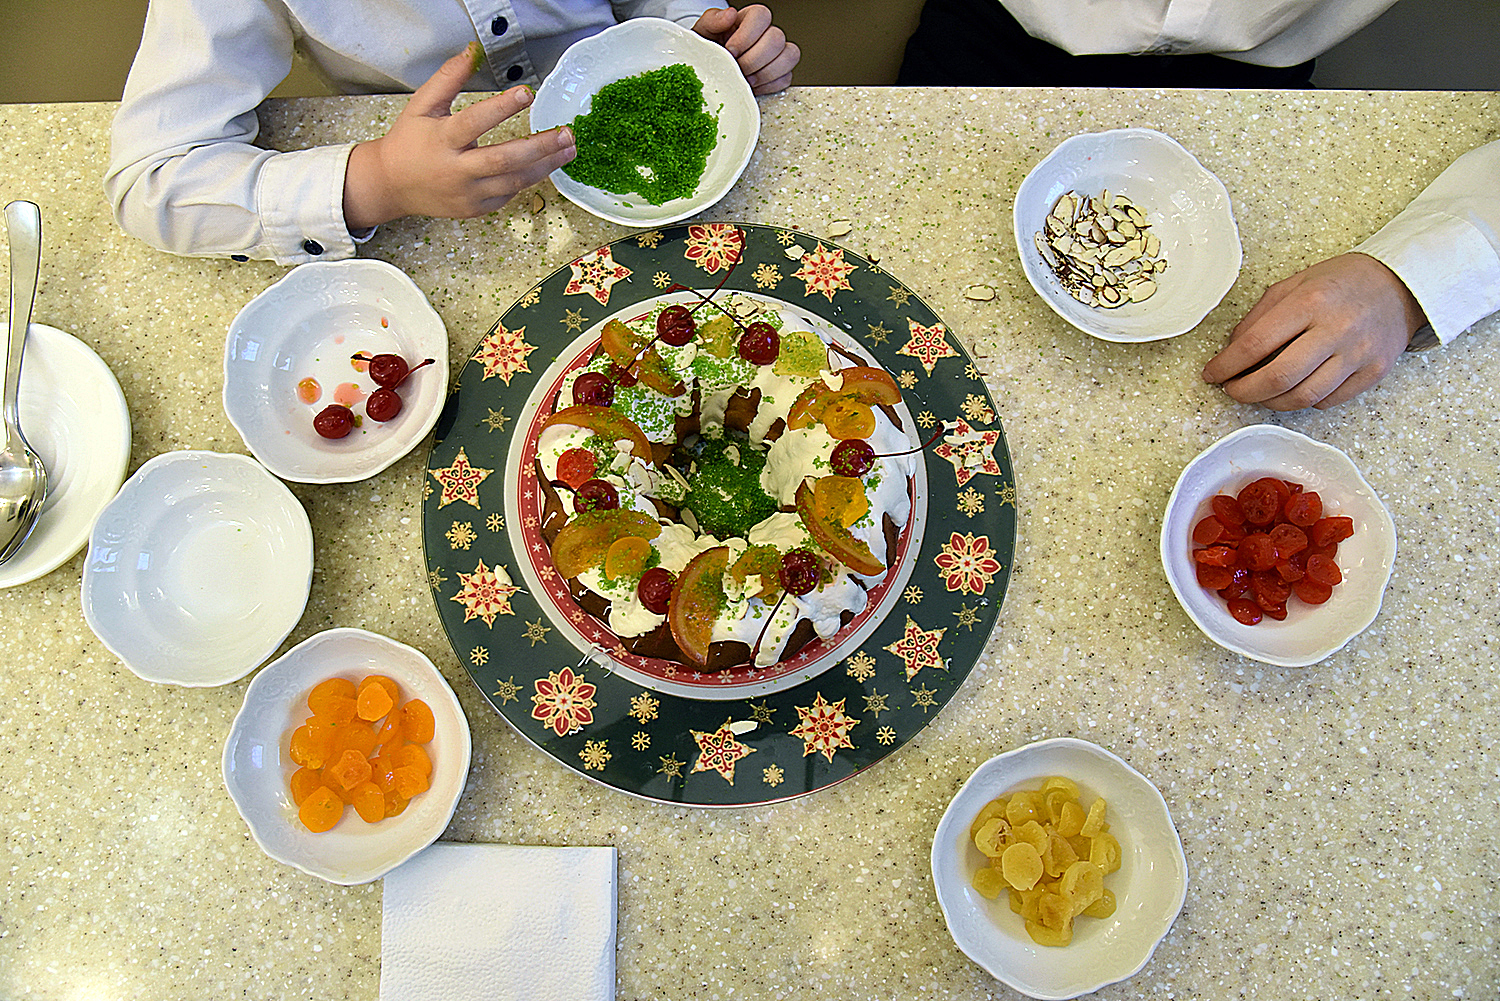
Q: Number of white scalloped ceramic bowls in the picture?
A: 7